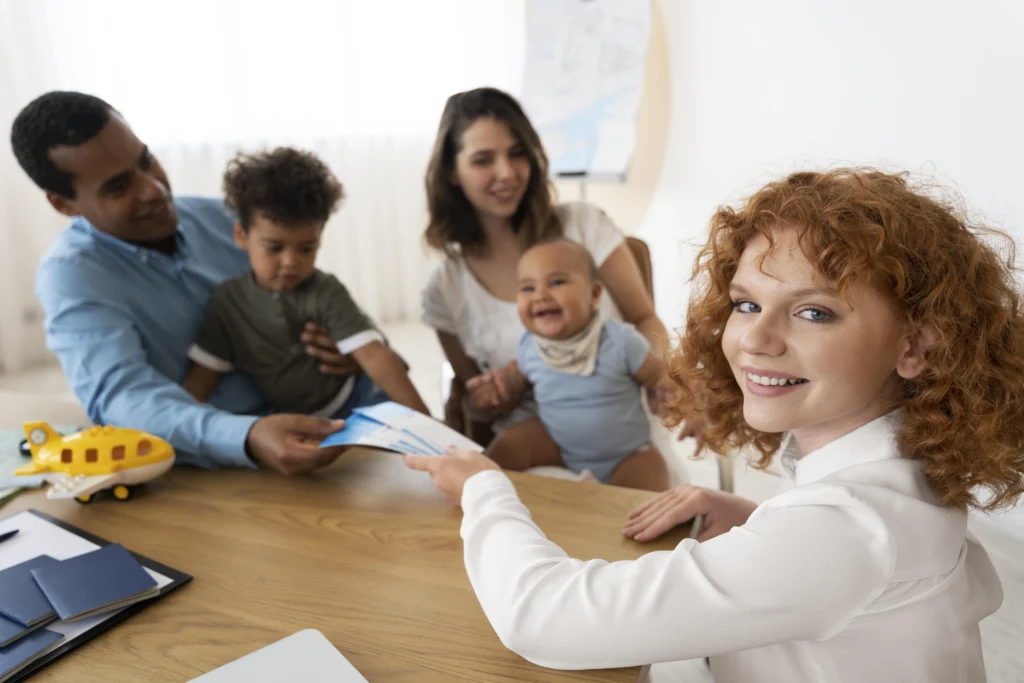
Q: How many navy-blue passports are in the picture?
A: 4